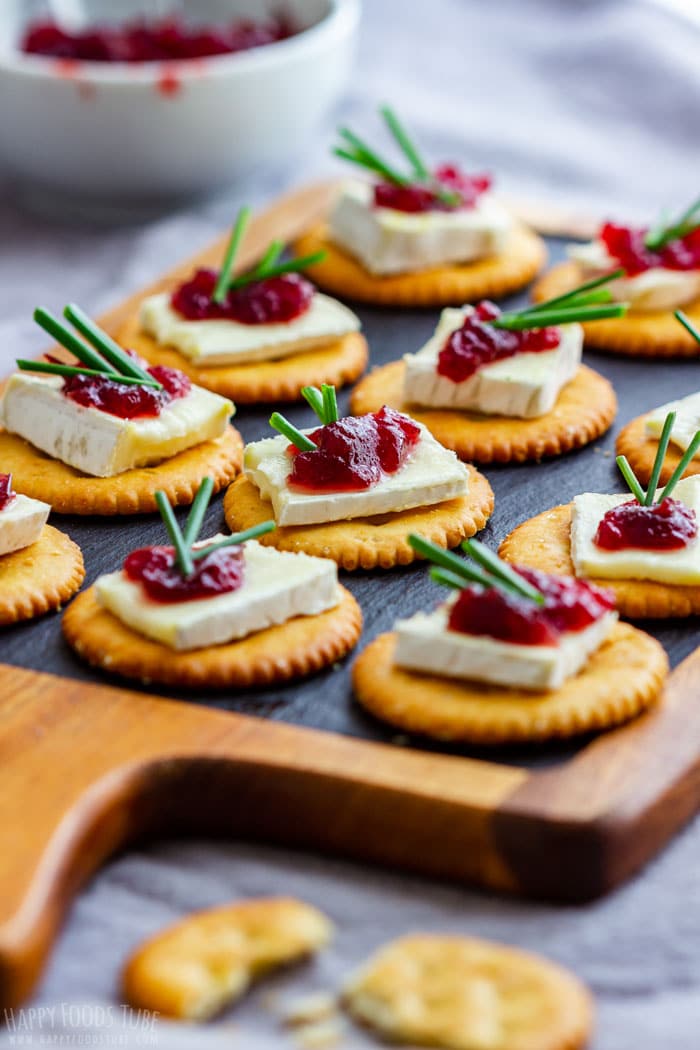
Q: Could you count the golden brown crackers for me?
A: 13